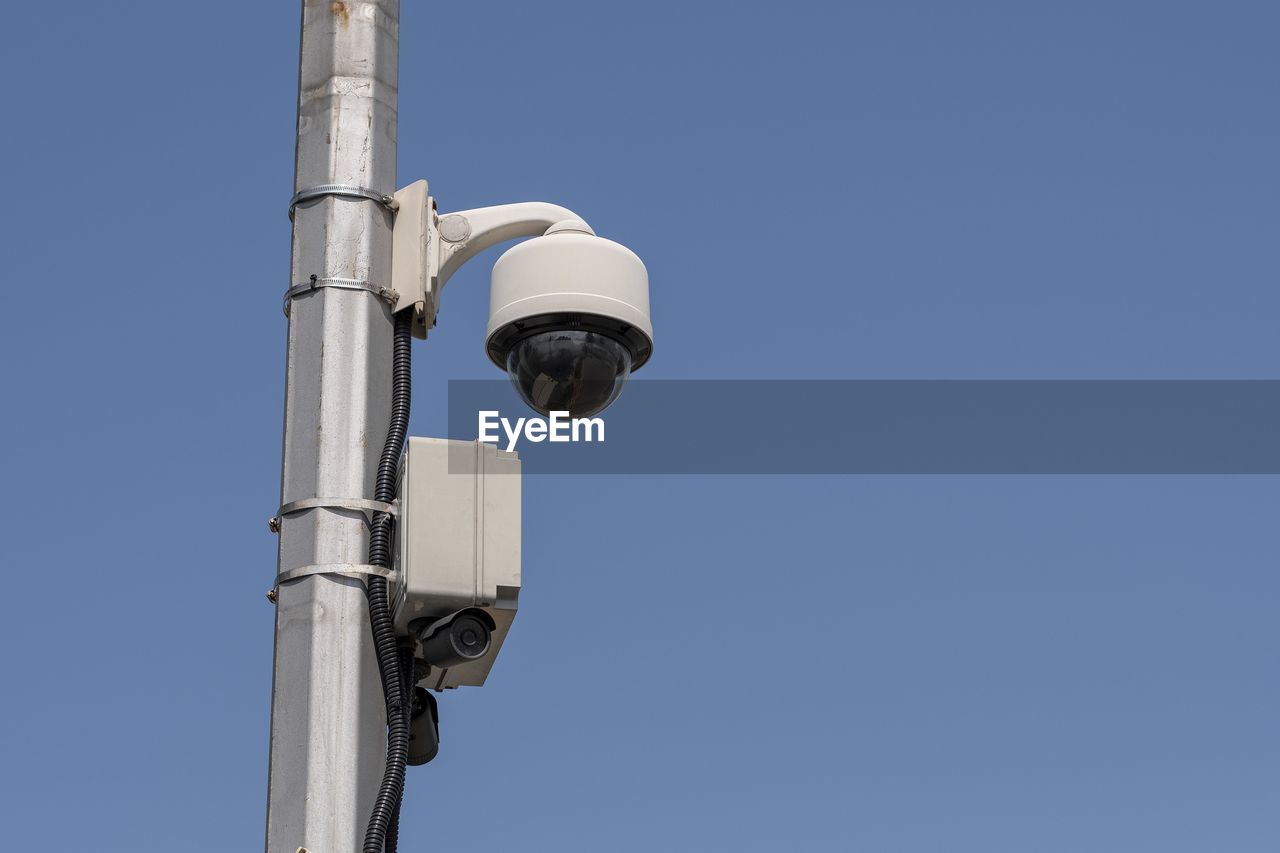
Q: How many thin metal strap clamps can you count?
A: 4